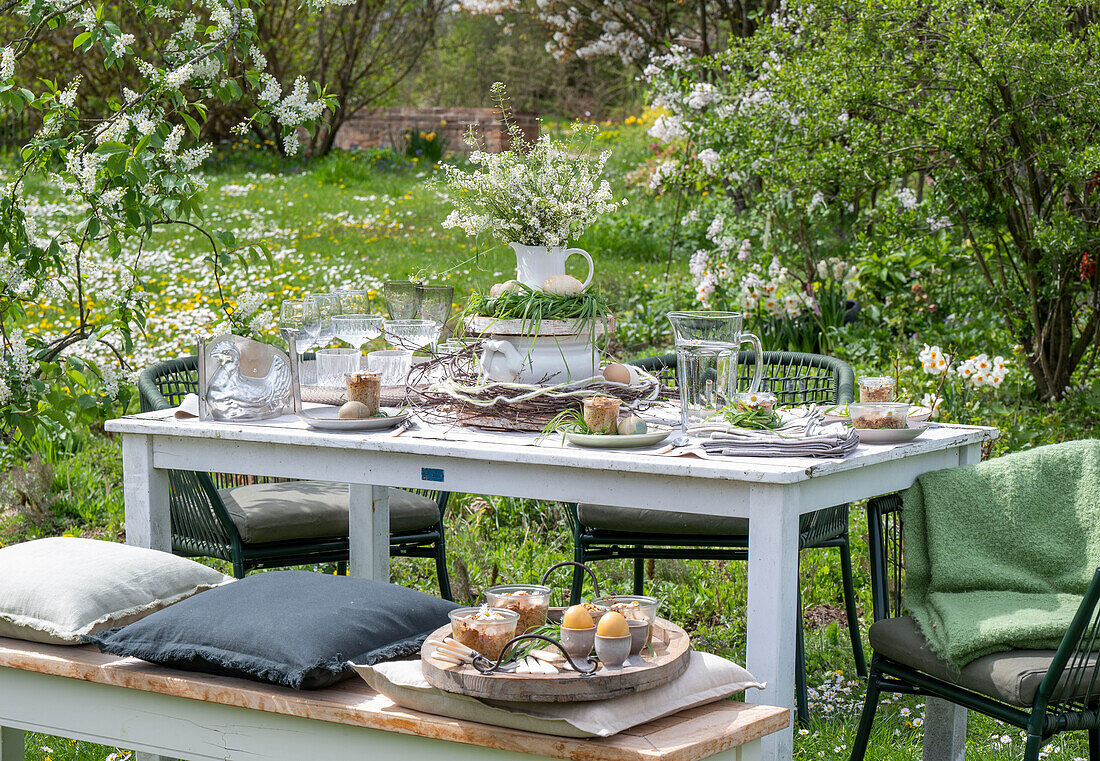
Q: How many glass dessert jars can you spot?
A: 9